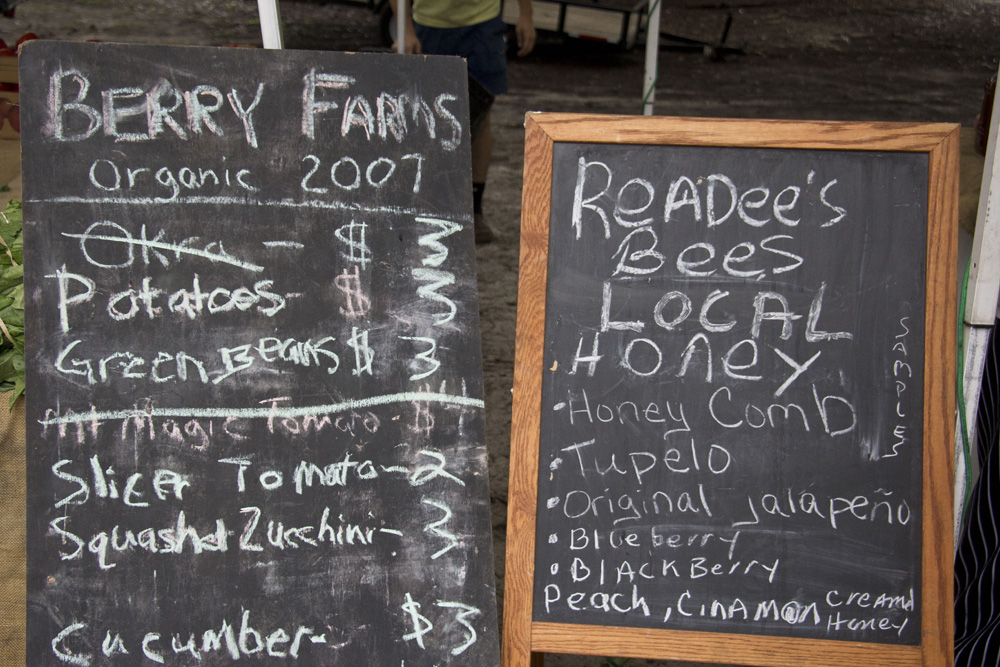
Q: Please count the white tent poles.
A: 4